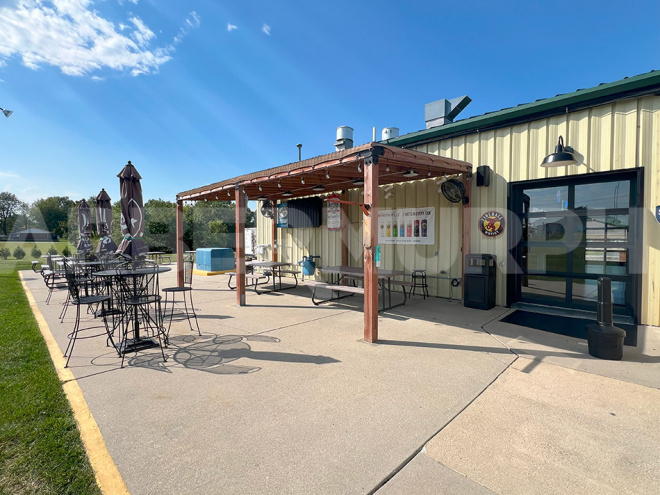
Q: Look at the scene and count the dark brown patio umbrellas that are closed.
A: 3